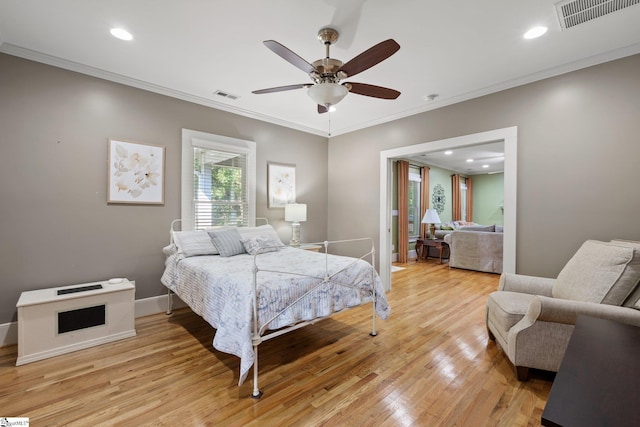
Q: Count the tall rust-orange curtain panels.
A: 4